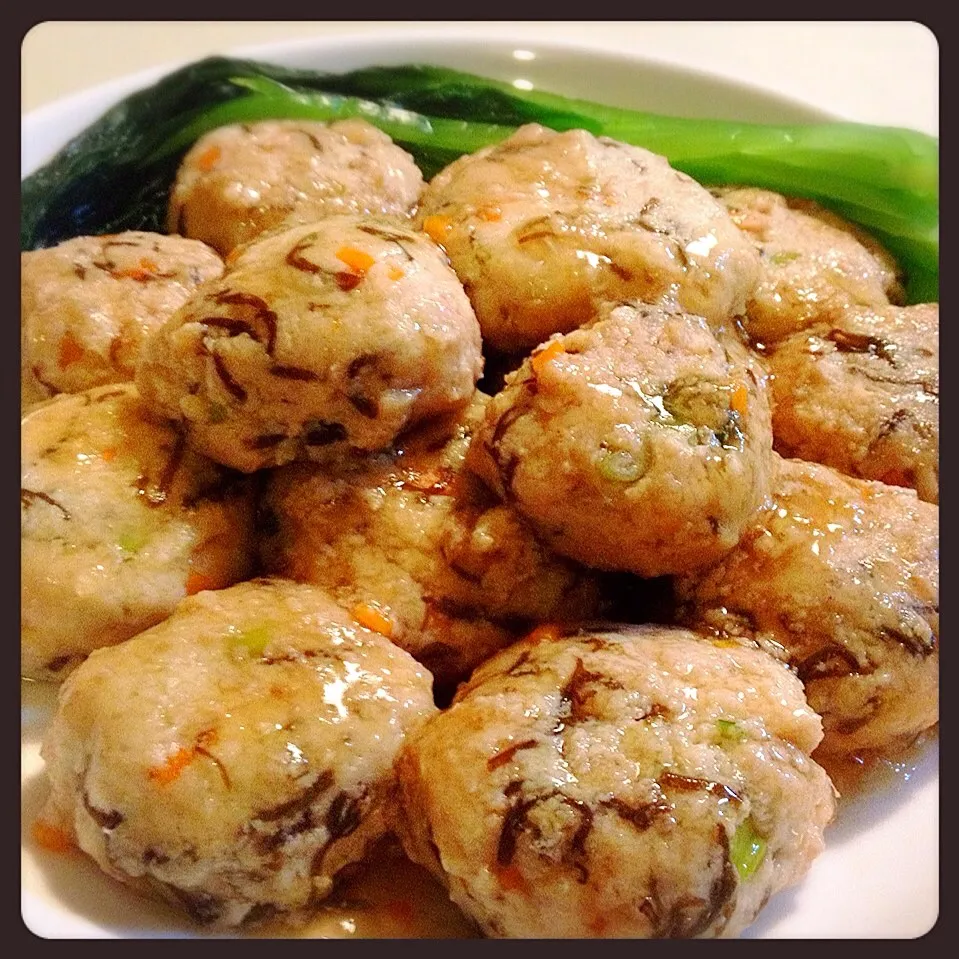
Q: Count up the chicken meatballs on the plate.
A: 12